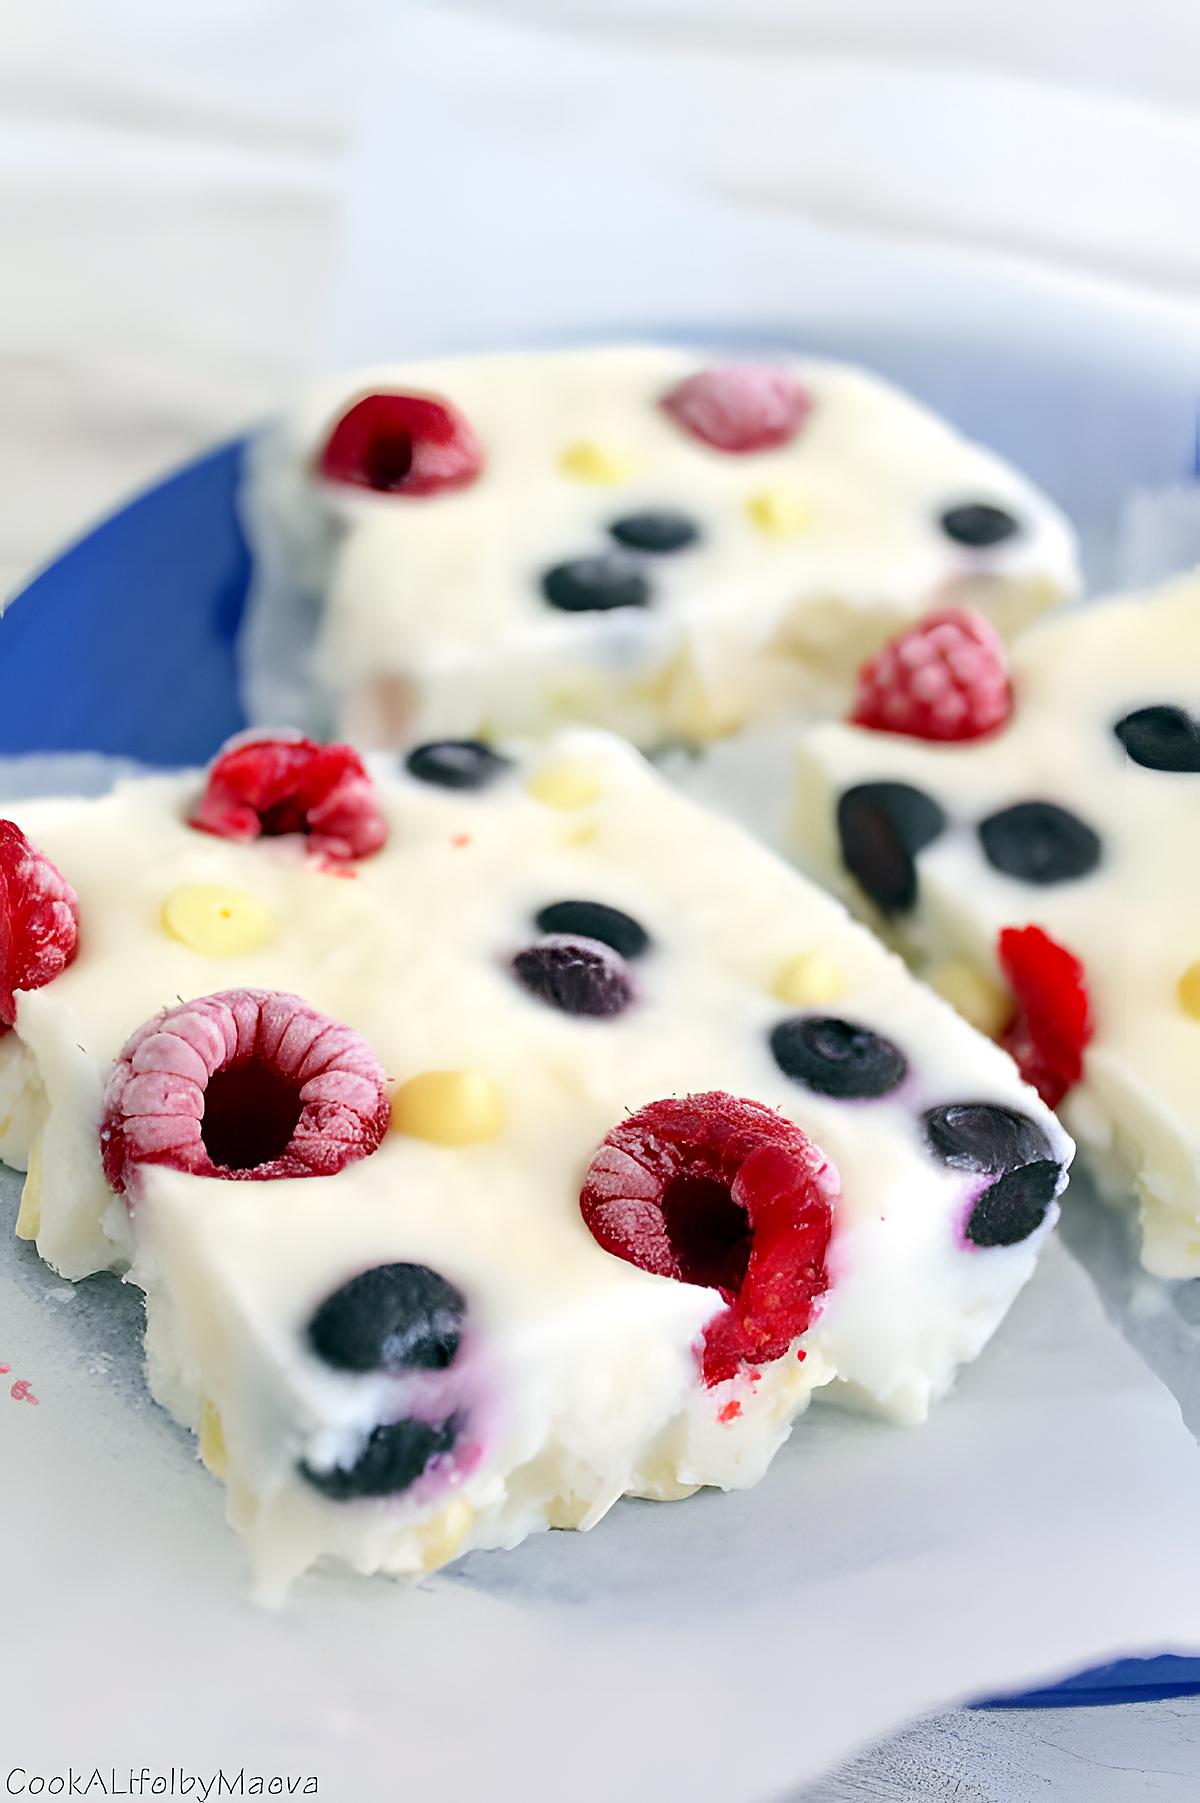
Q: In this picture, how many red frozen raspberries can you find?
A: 8